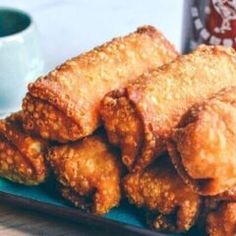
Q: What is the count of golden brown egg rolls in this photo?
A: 7